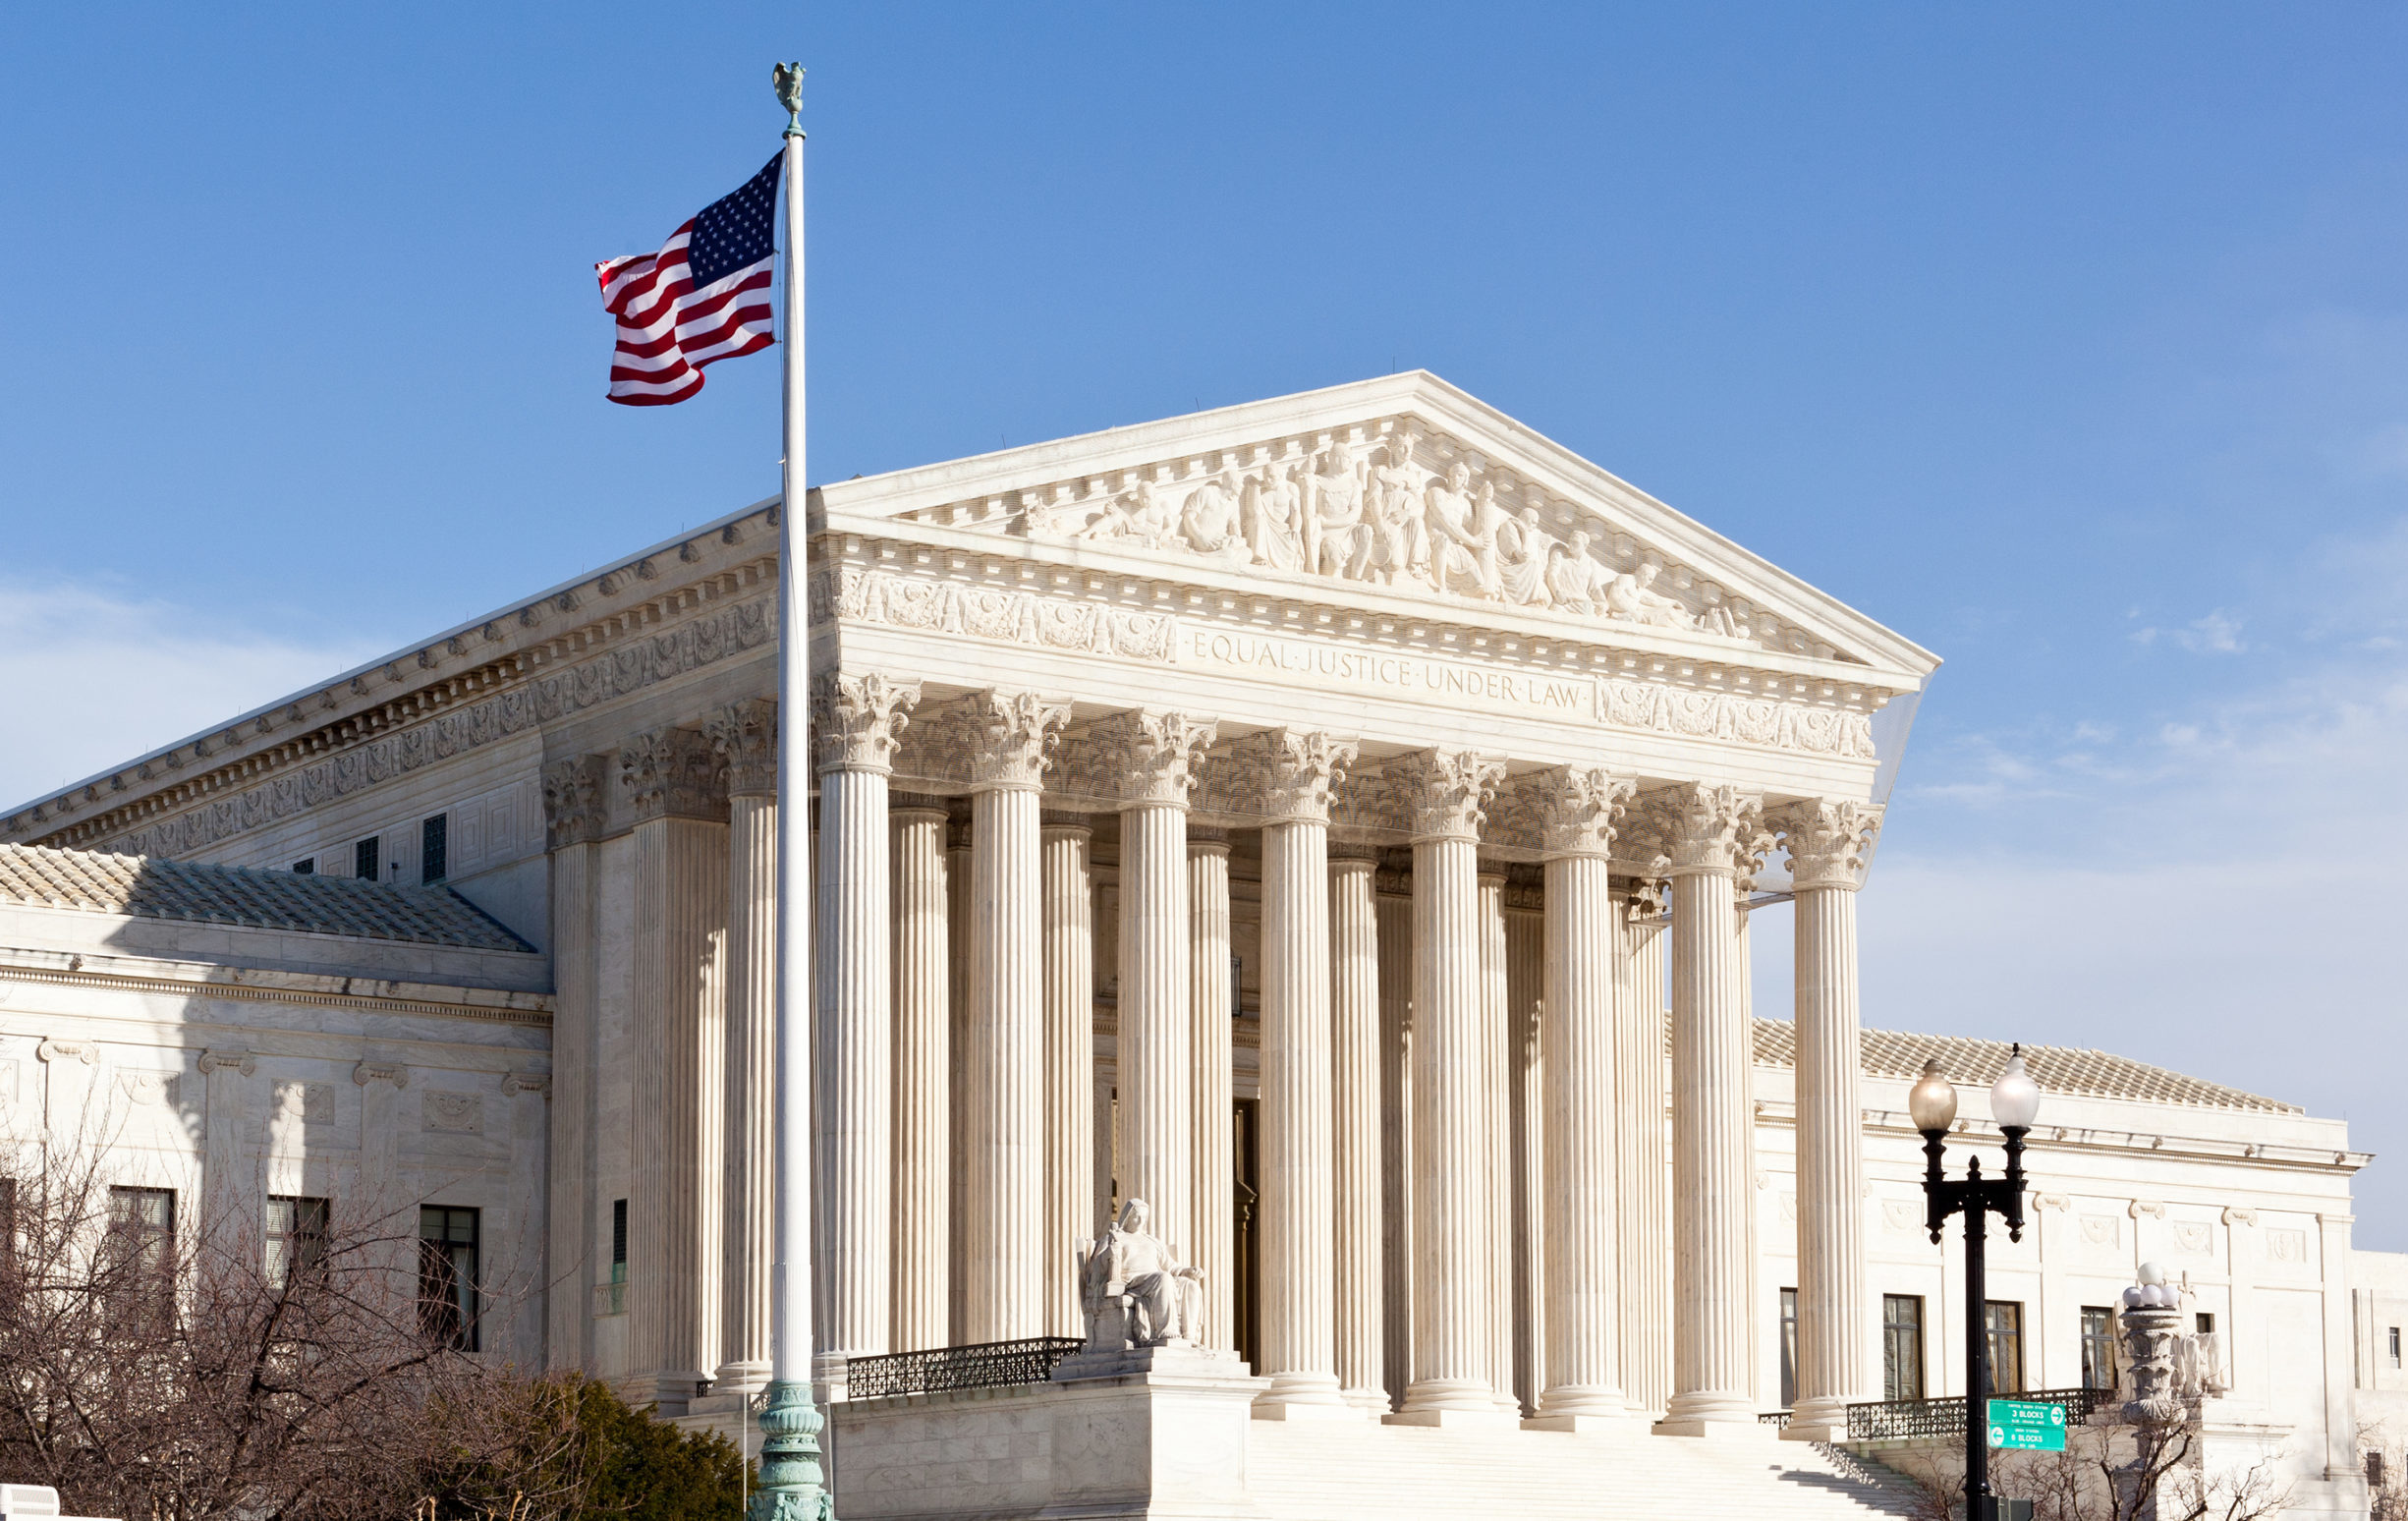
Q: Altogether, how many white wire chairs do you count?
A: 0